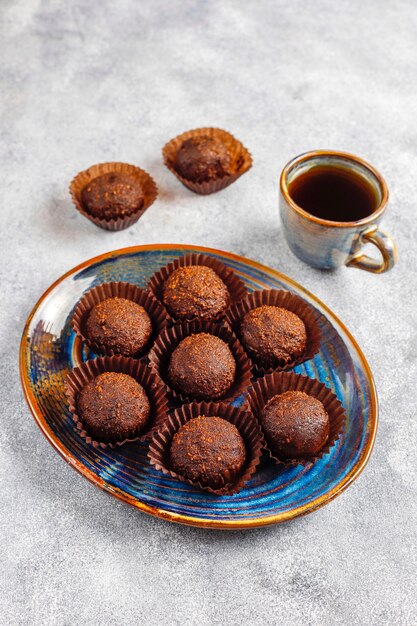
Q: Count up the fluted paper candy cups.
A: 9